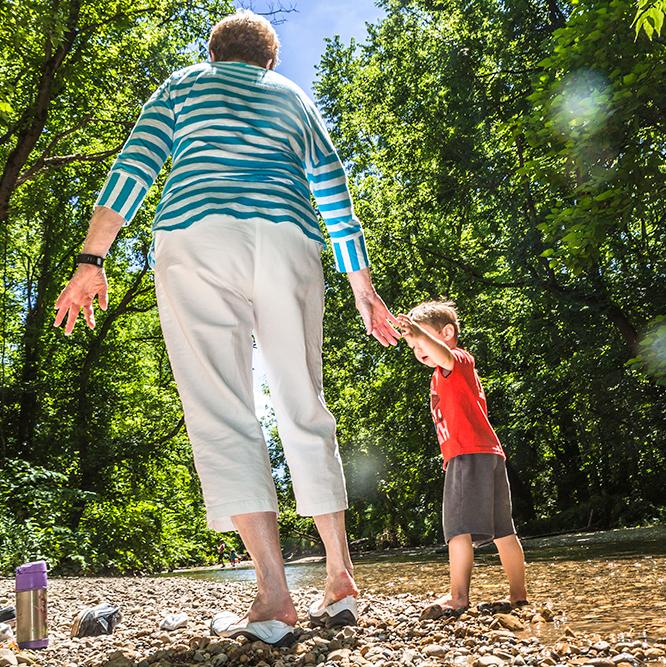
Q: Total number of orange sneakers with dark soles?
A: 0